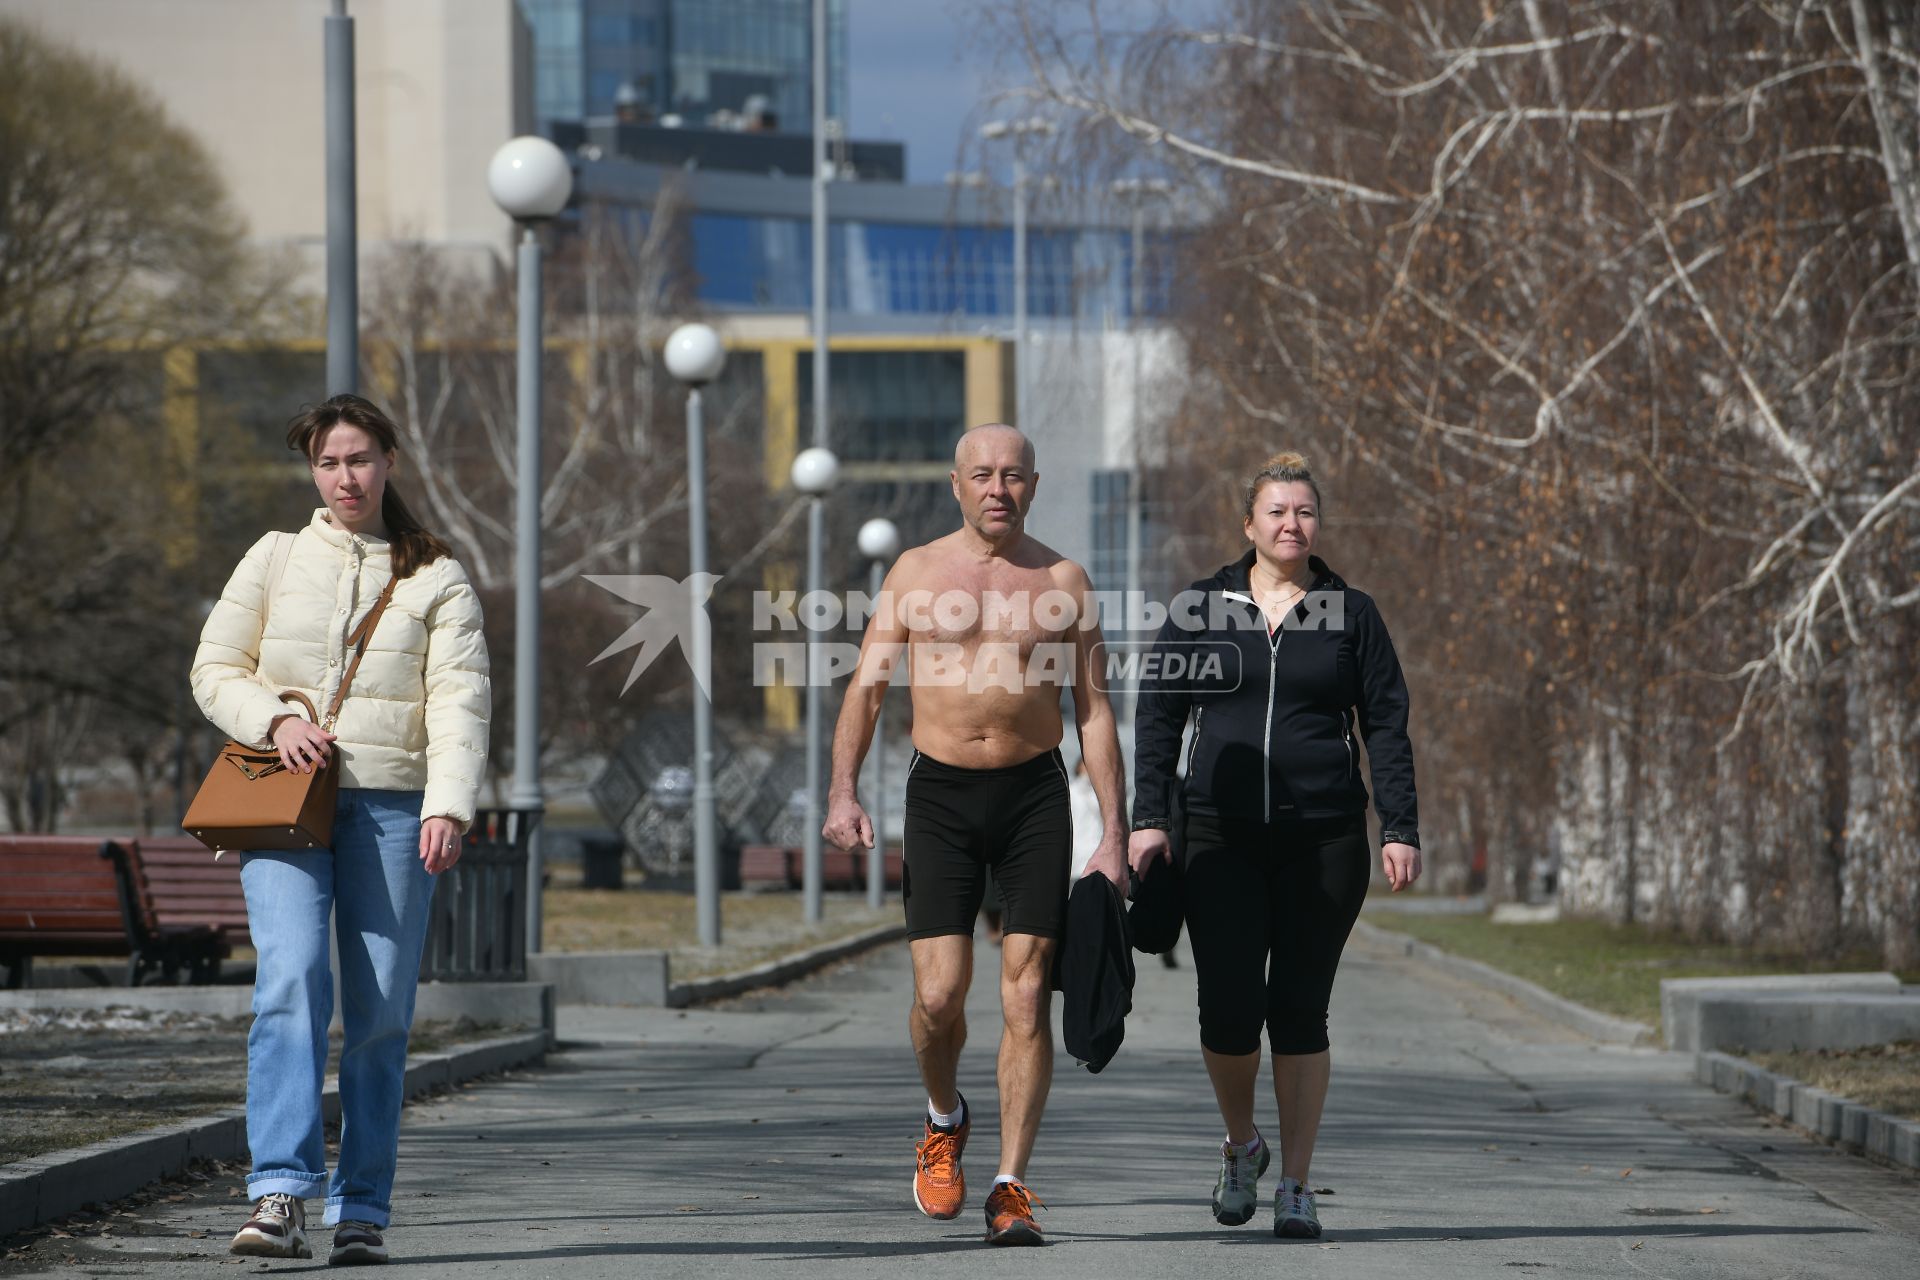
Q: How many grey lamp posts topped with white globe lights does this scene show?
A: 4